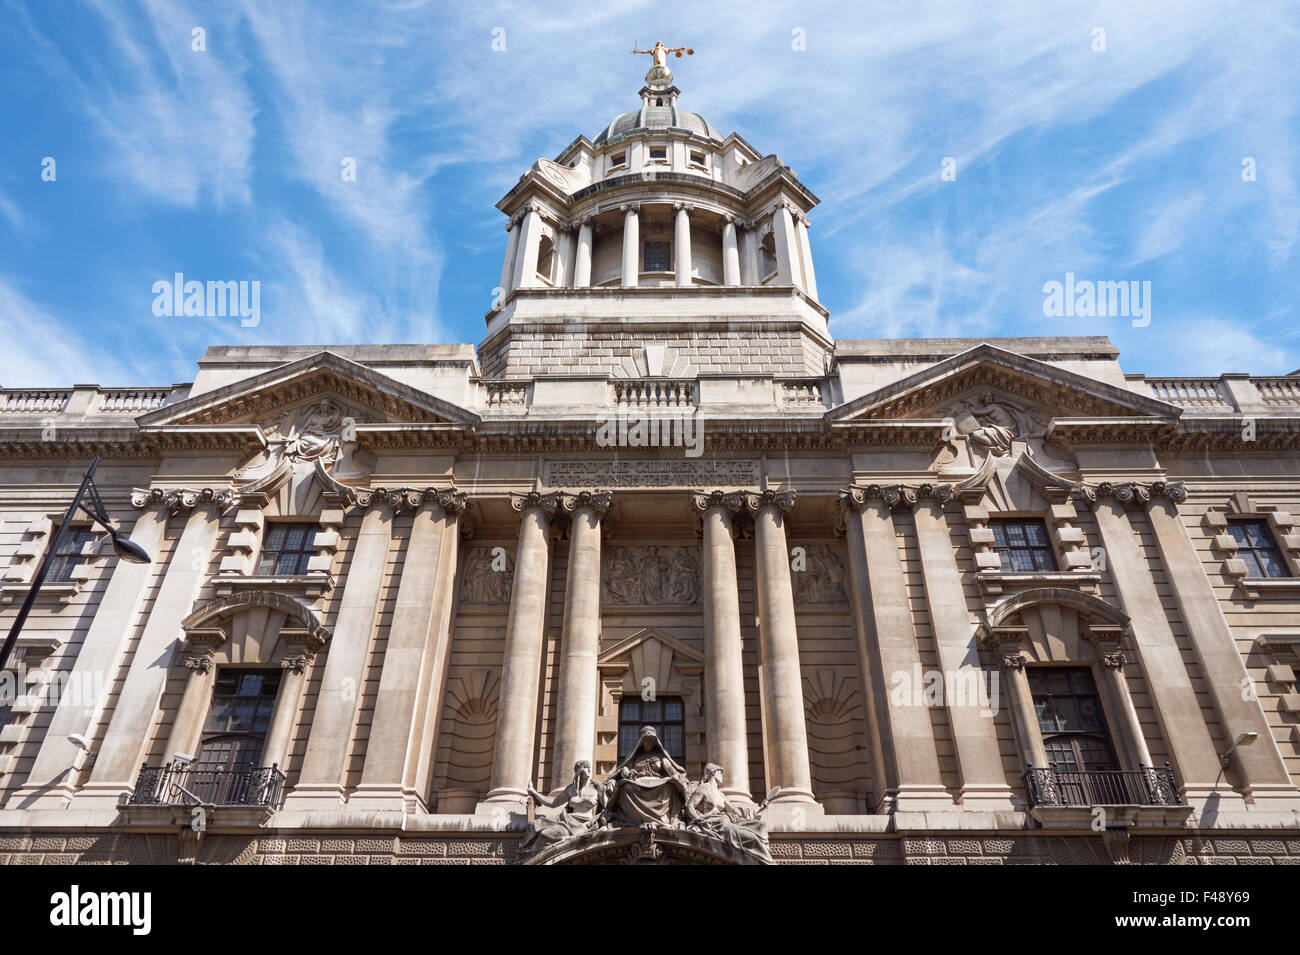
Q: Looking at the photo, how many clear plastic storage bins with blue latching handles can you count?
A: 0